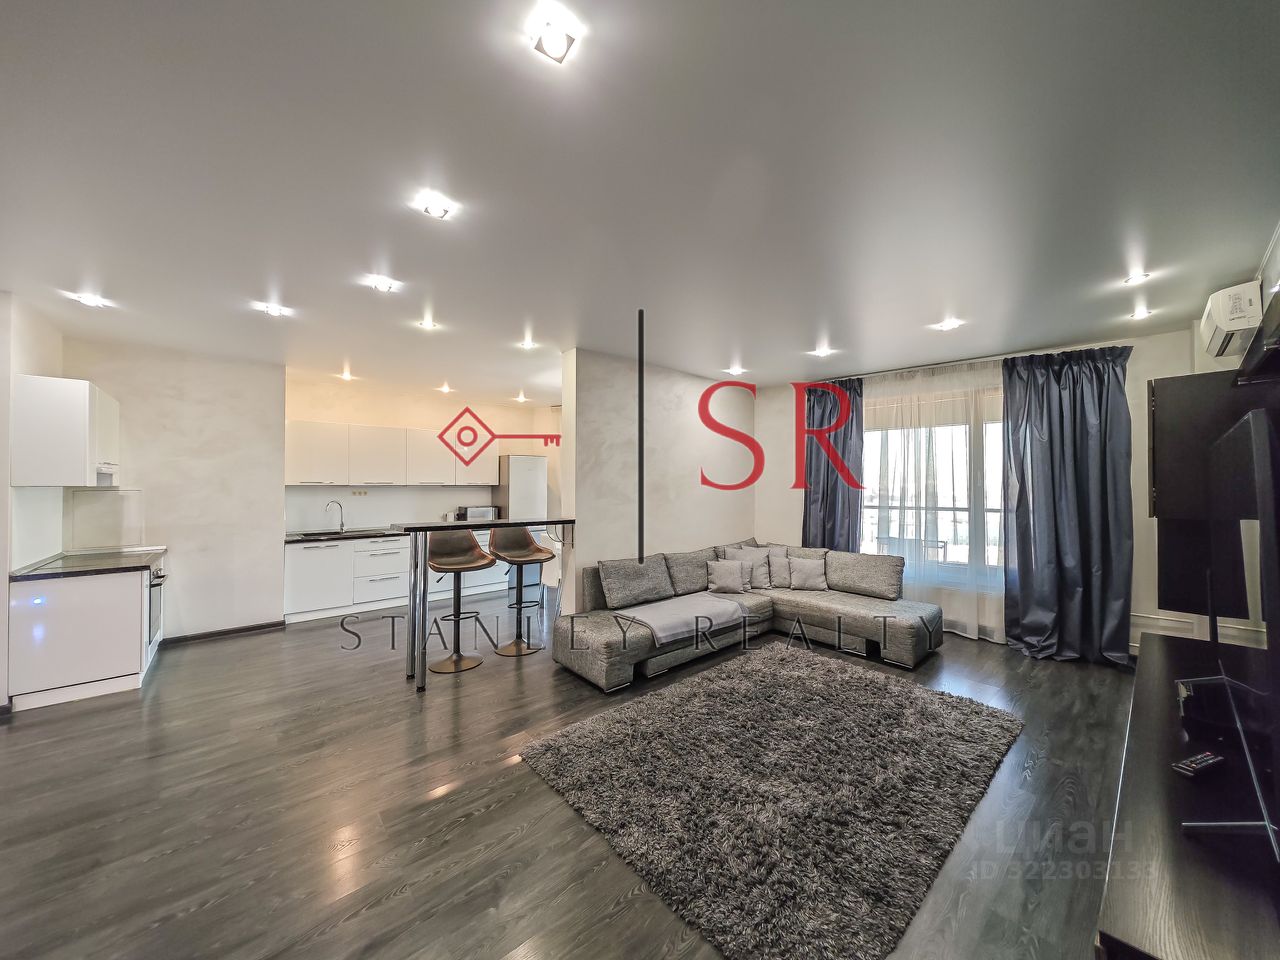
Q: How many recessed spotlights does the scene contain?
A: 15